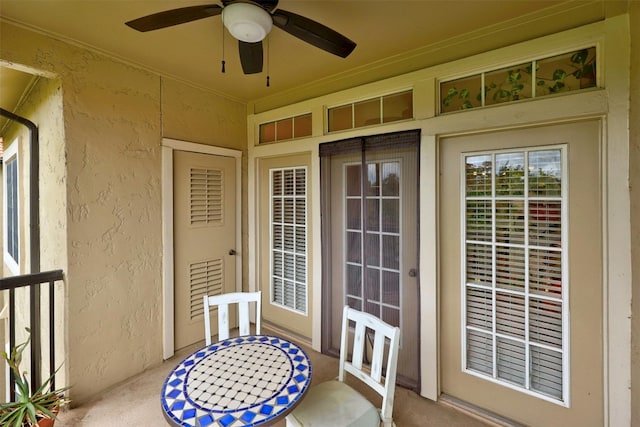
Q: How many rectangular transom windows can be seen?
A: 3